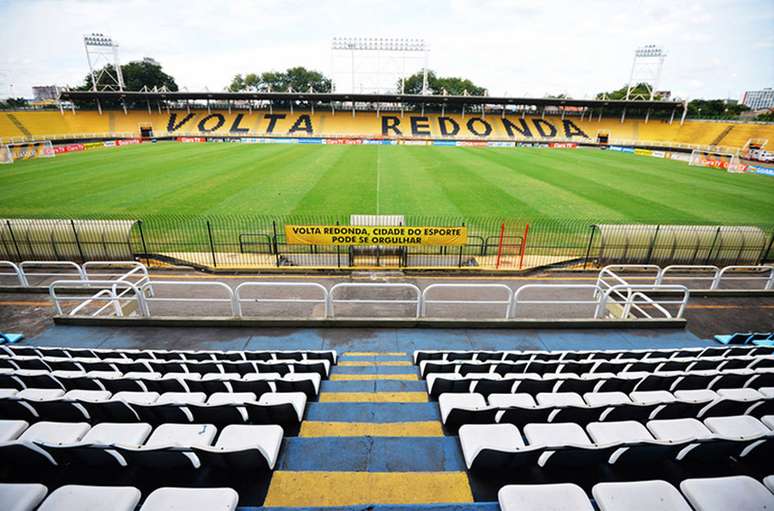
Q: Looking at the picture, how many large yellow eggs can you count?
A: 0